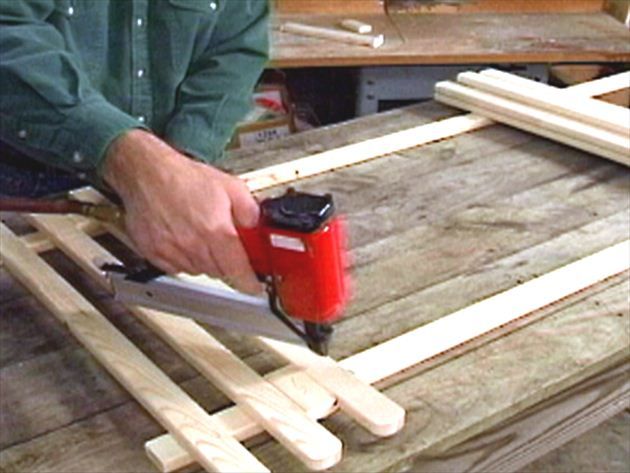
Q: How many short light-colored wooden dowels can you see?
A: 2